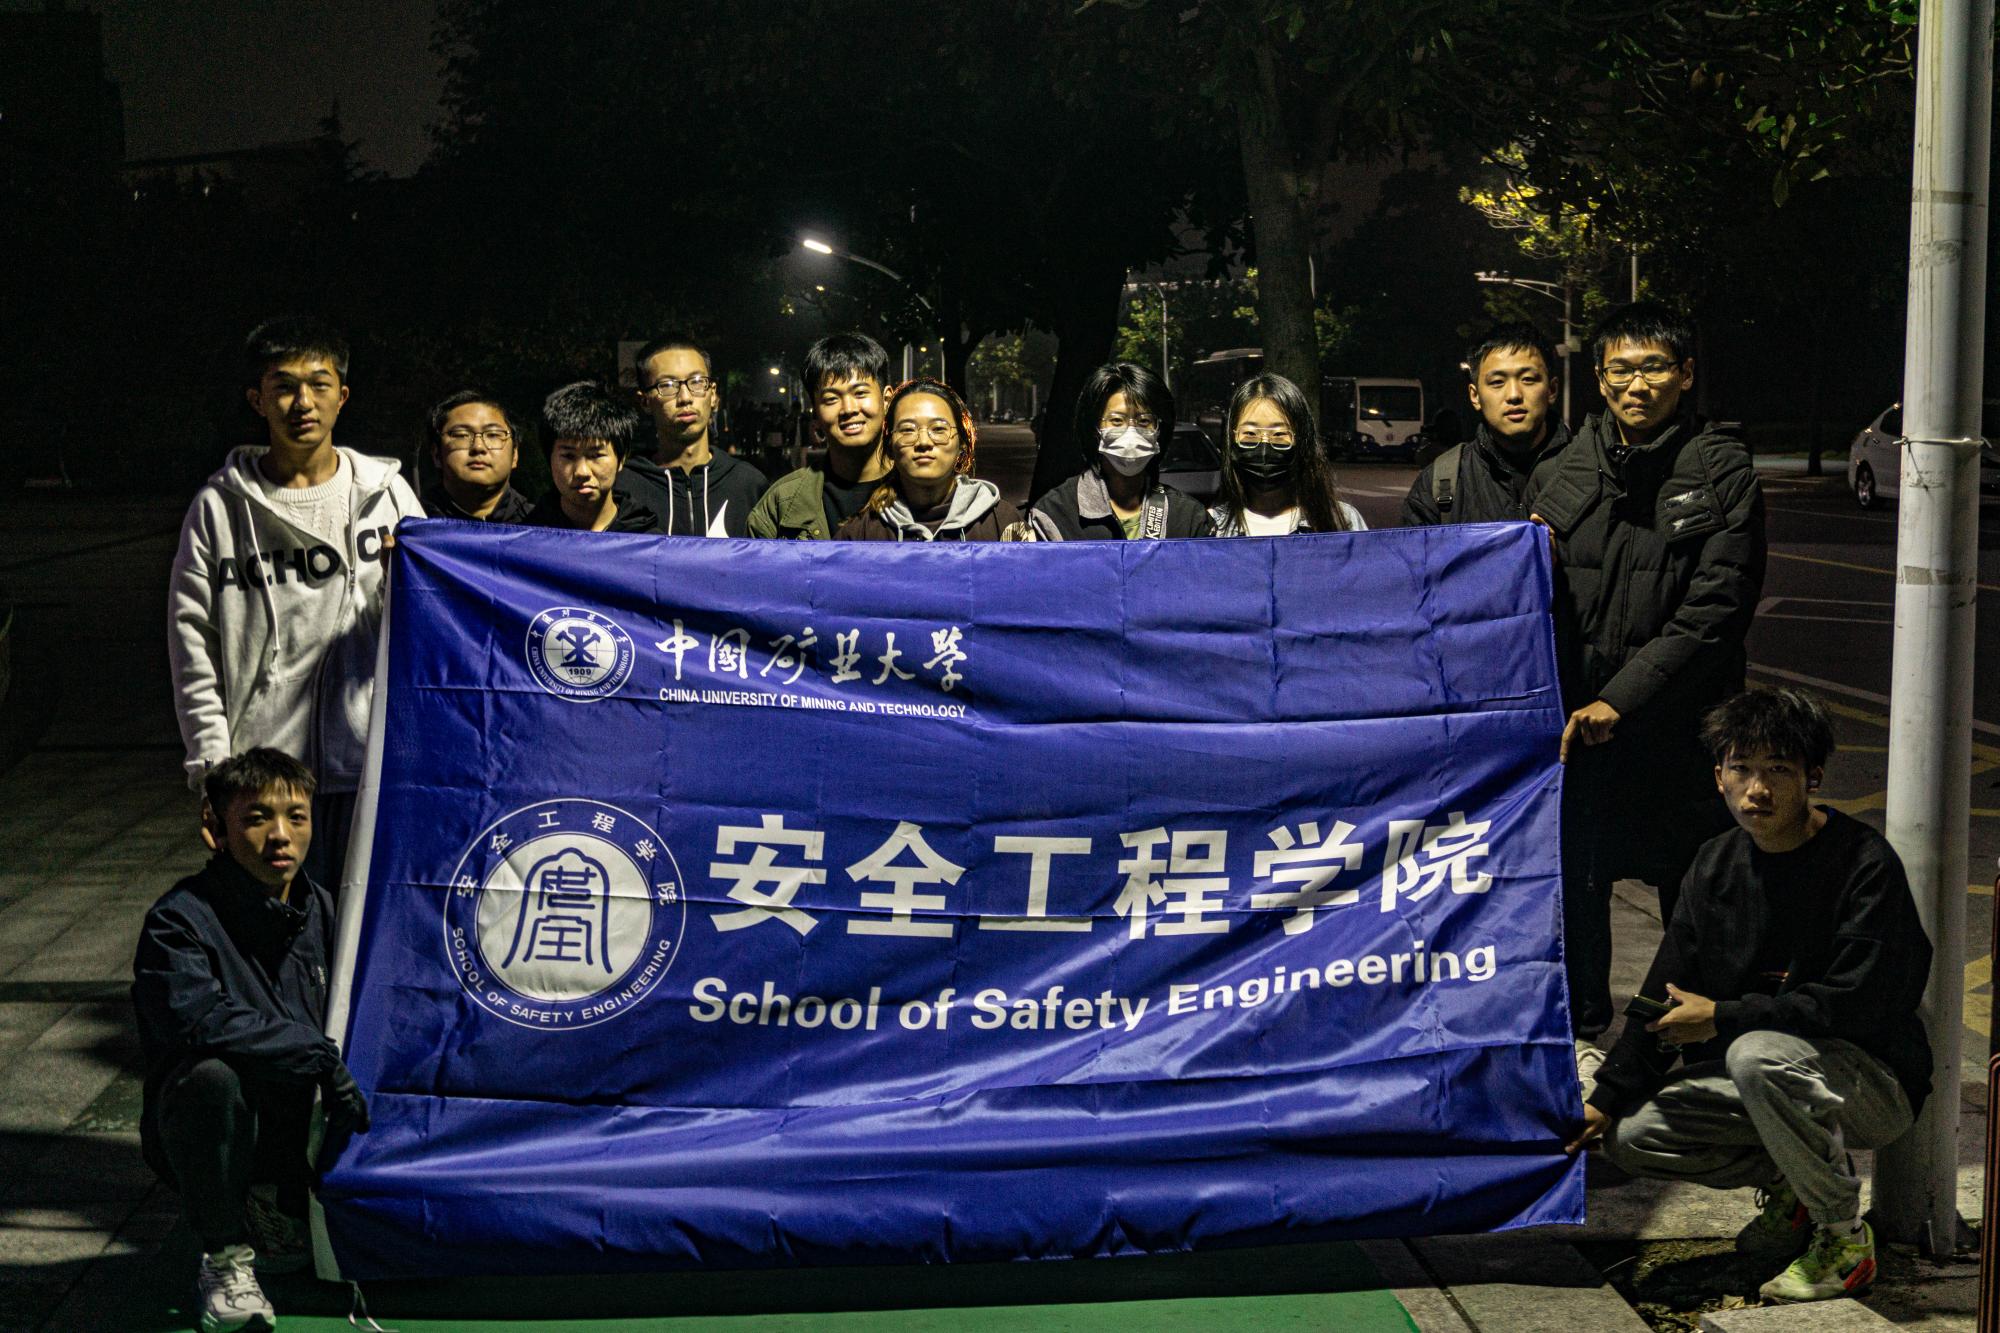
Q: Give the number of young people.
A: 12